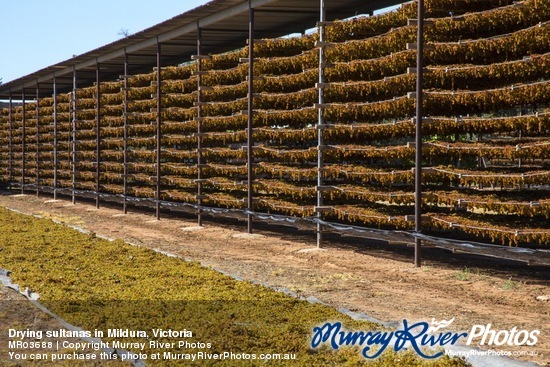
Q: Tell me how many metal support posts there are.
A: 12